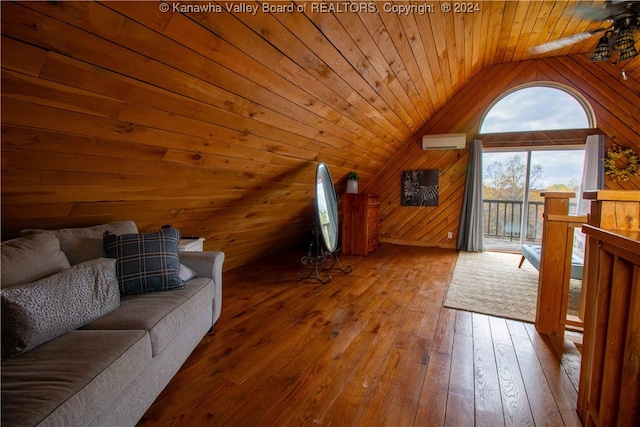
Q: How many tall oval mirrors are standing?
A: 1